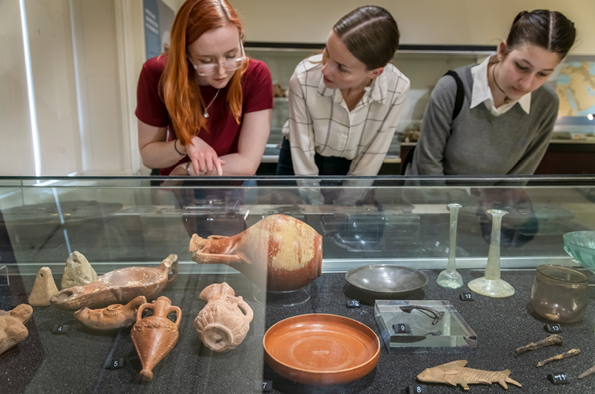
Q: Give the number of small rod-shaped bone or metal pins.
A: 3